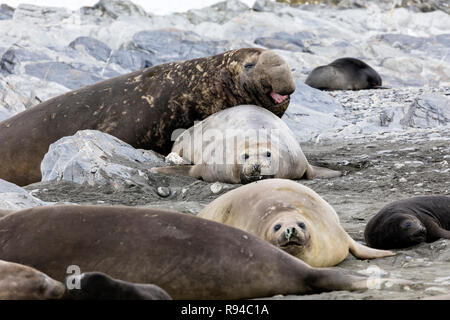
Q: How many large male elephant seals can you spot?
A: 1